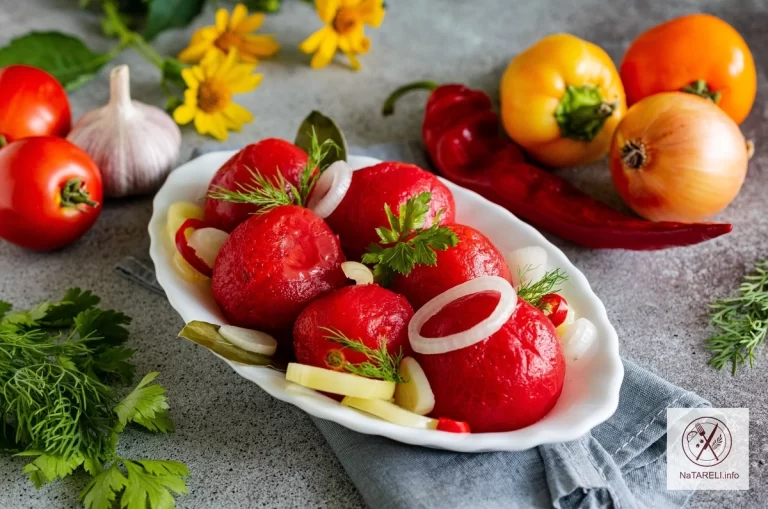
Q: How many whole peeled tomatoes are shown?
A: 6